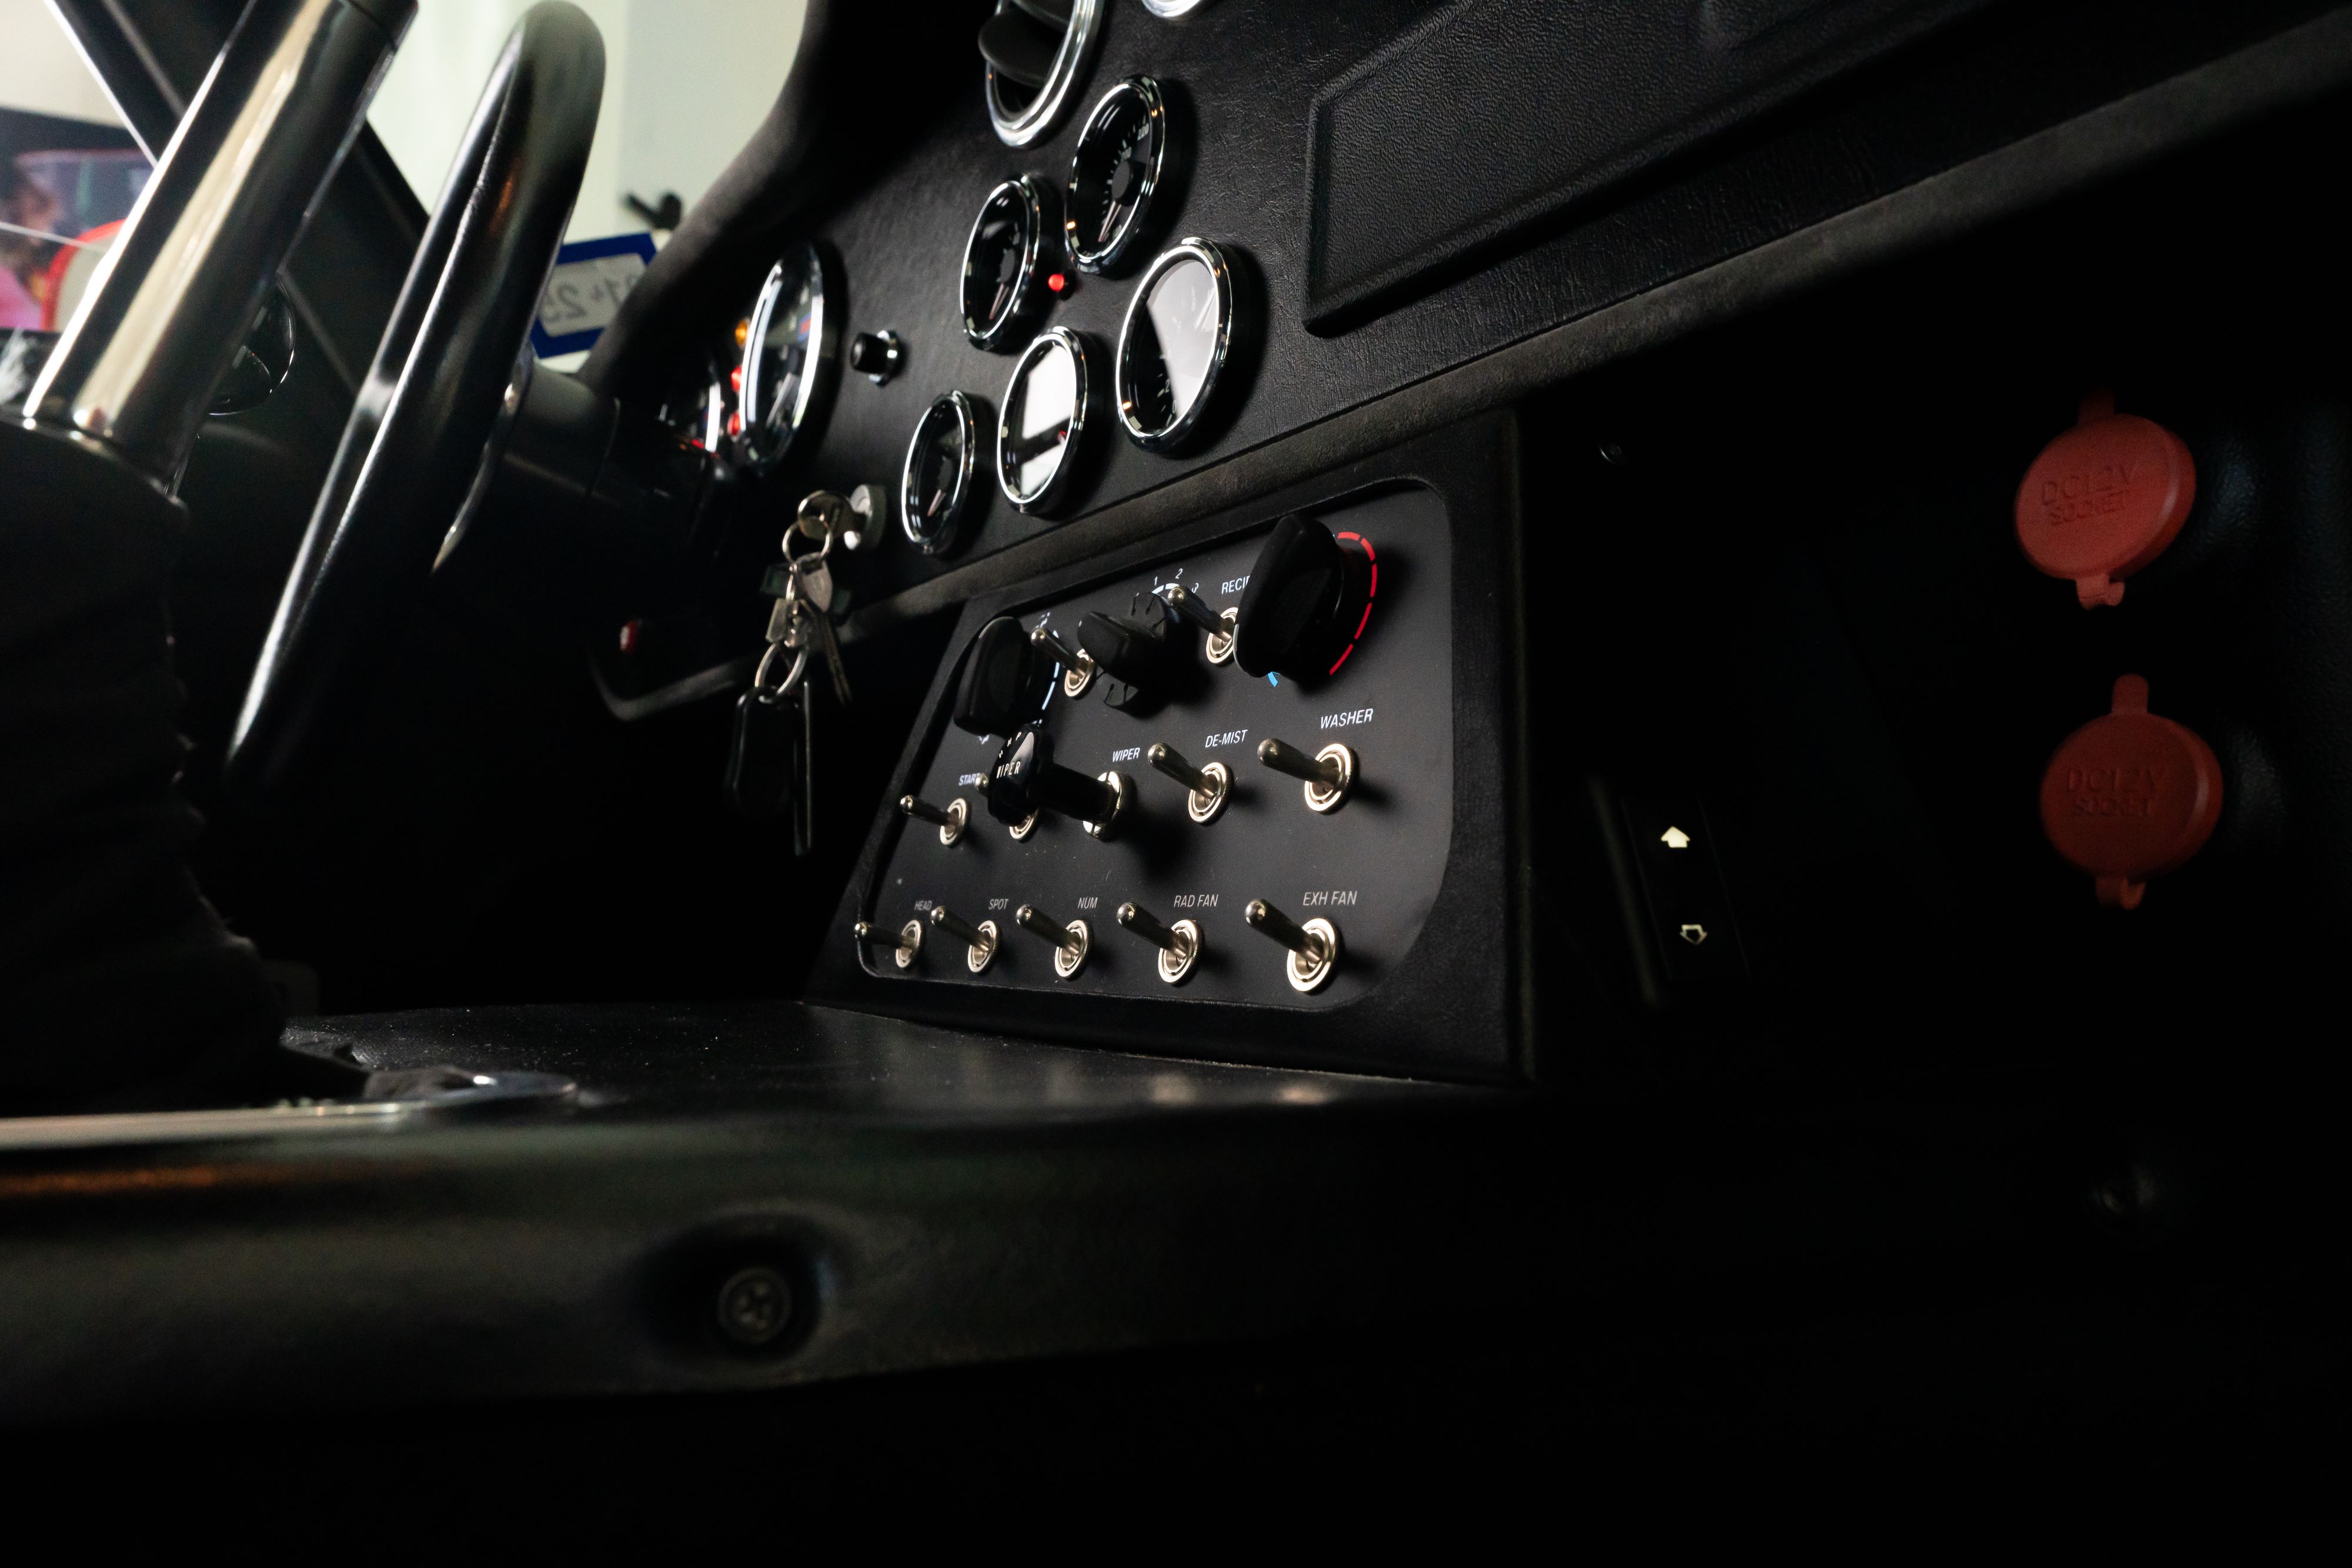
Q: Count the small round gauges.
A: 5